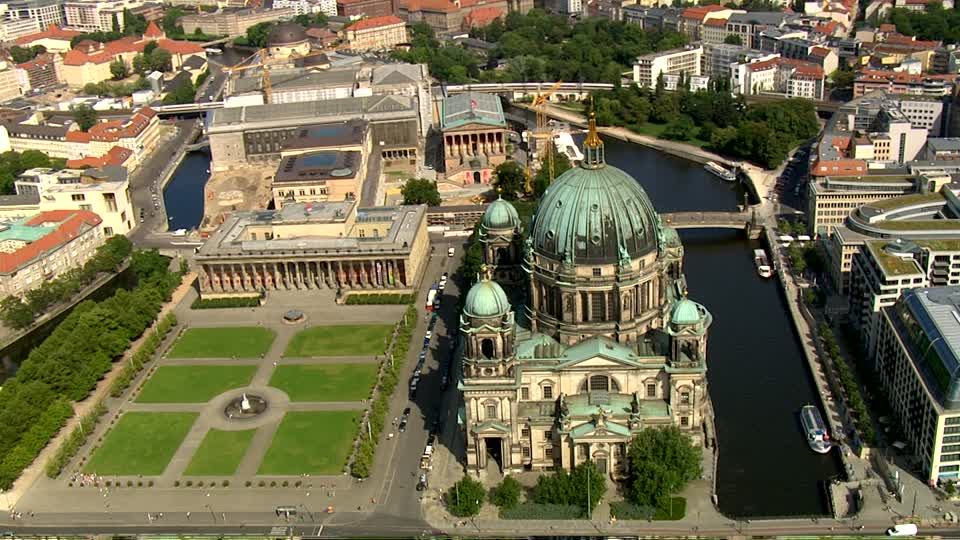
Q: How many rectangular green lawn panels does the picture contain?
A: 7